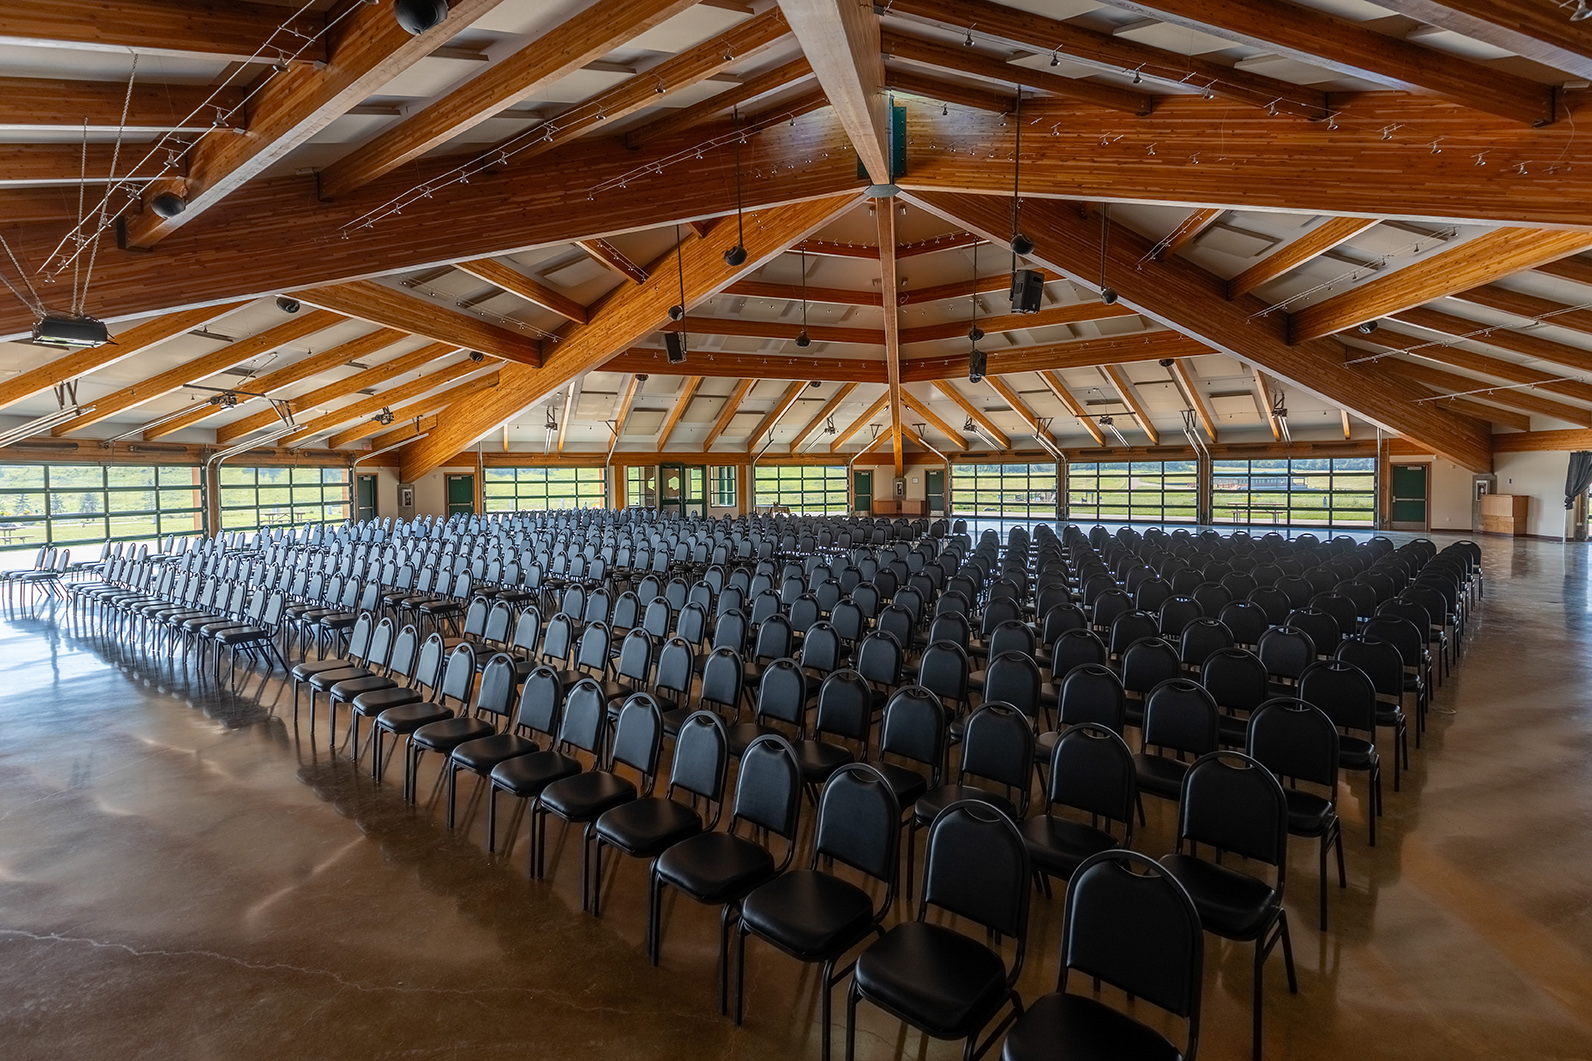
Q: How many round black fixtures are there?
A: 14